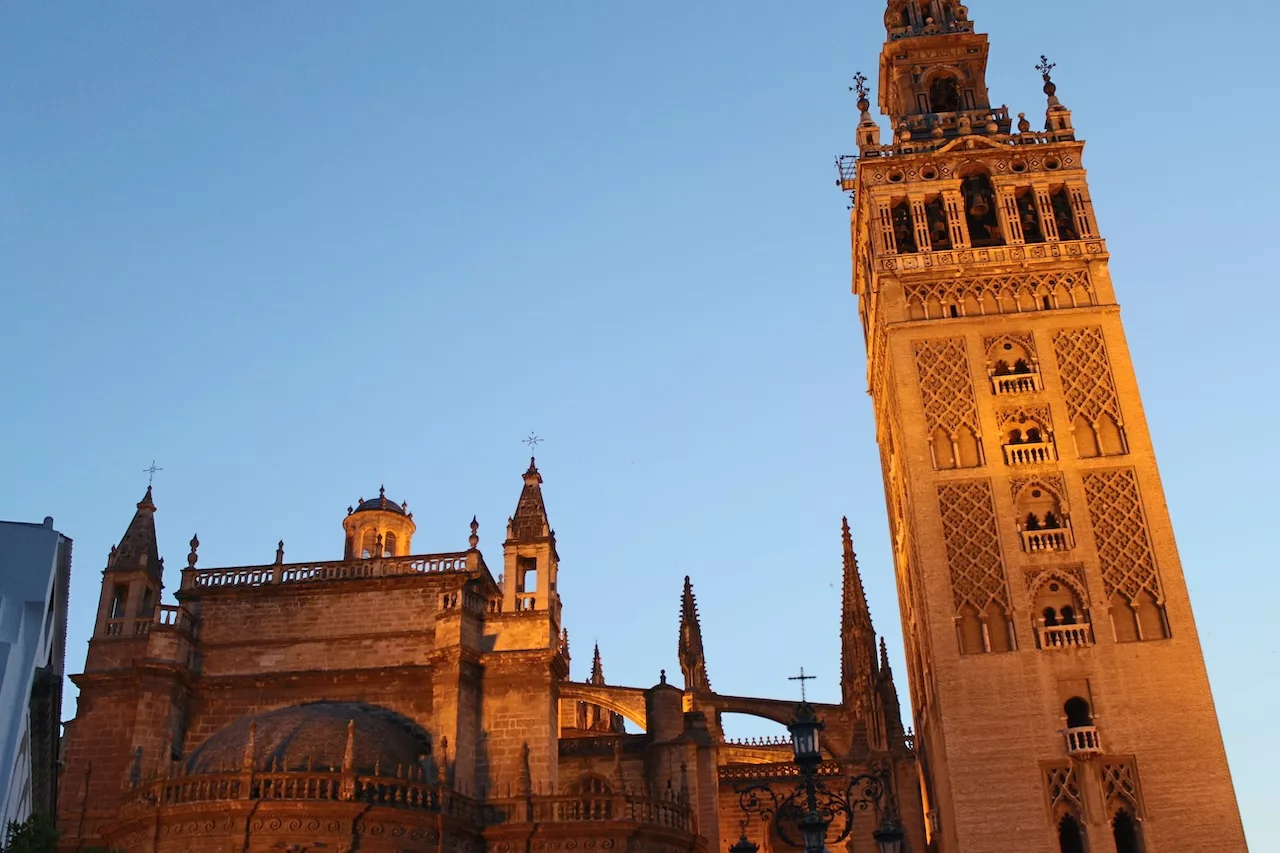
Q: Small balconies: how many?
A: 5